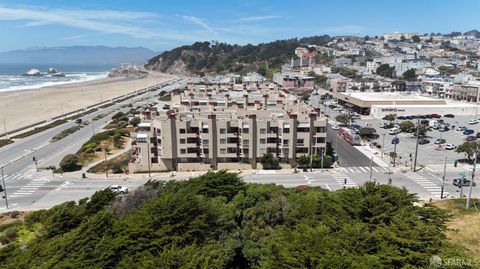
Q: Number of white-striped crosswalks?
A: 5